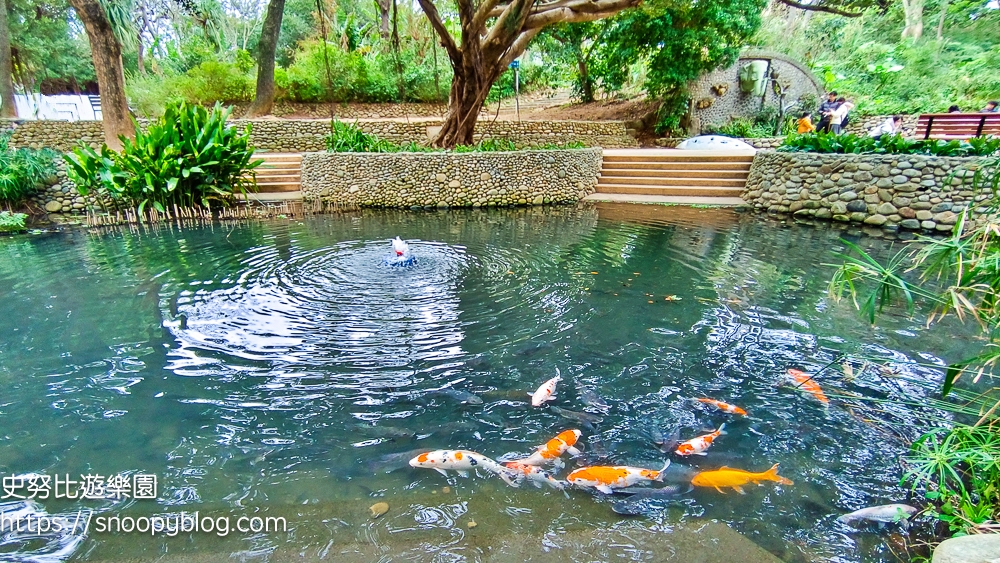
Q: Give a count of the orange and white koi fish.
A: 8